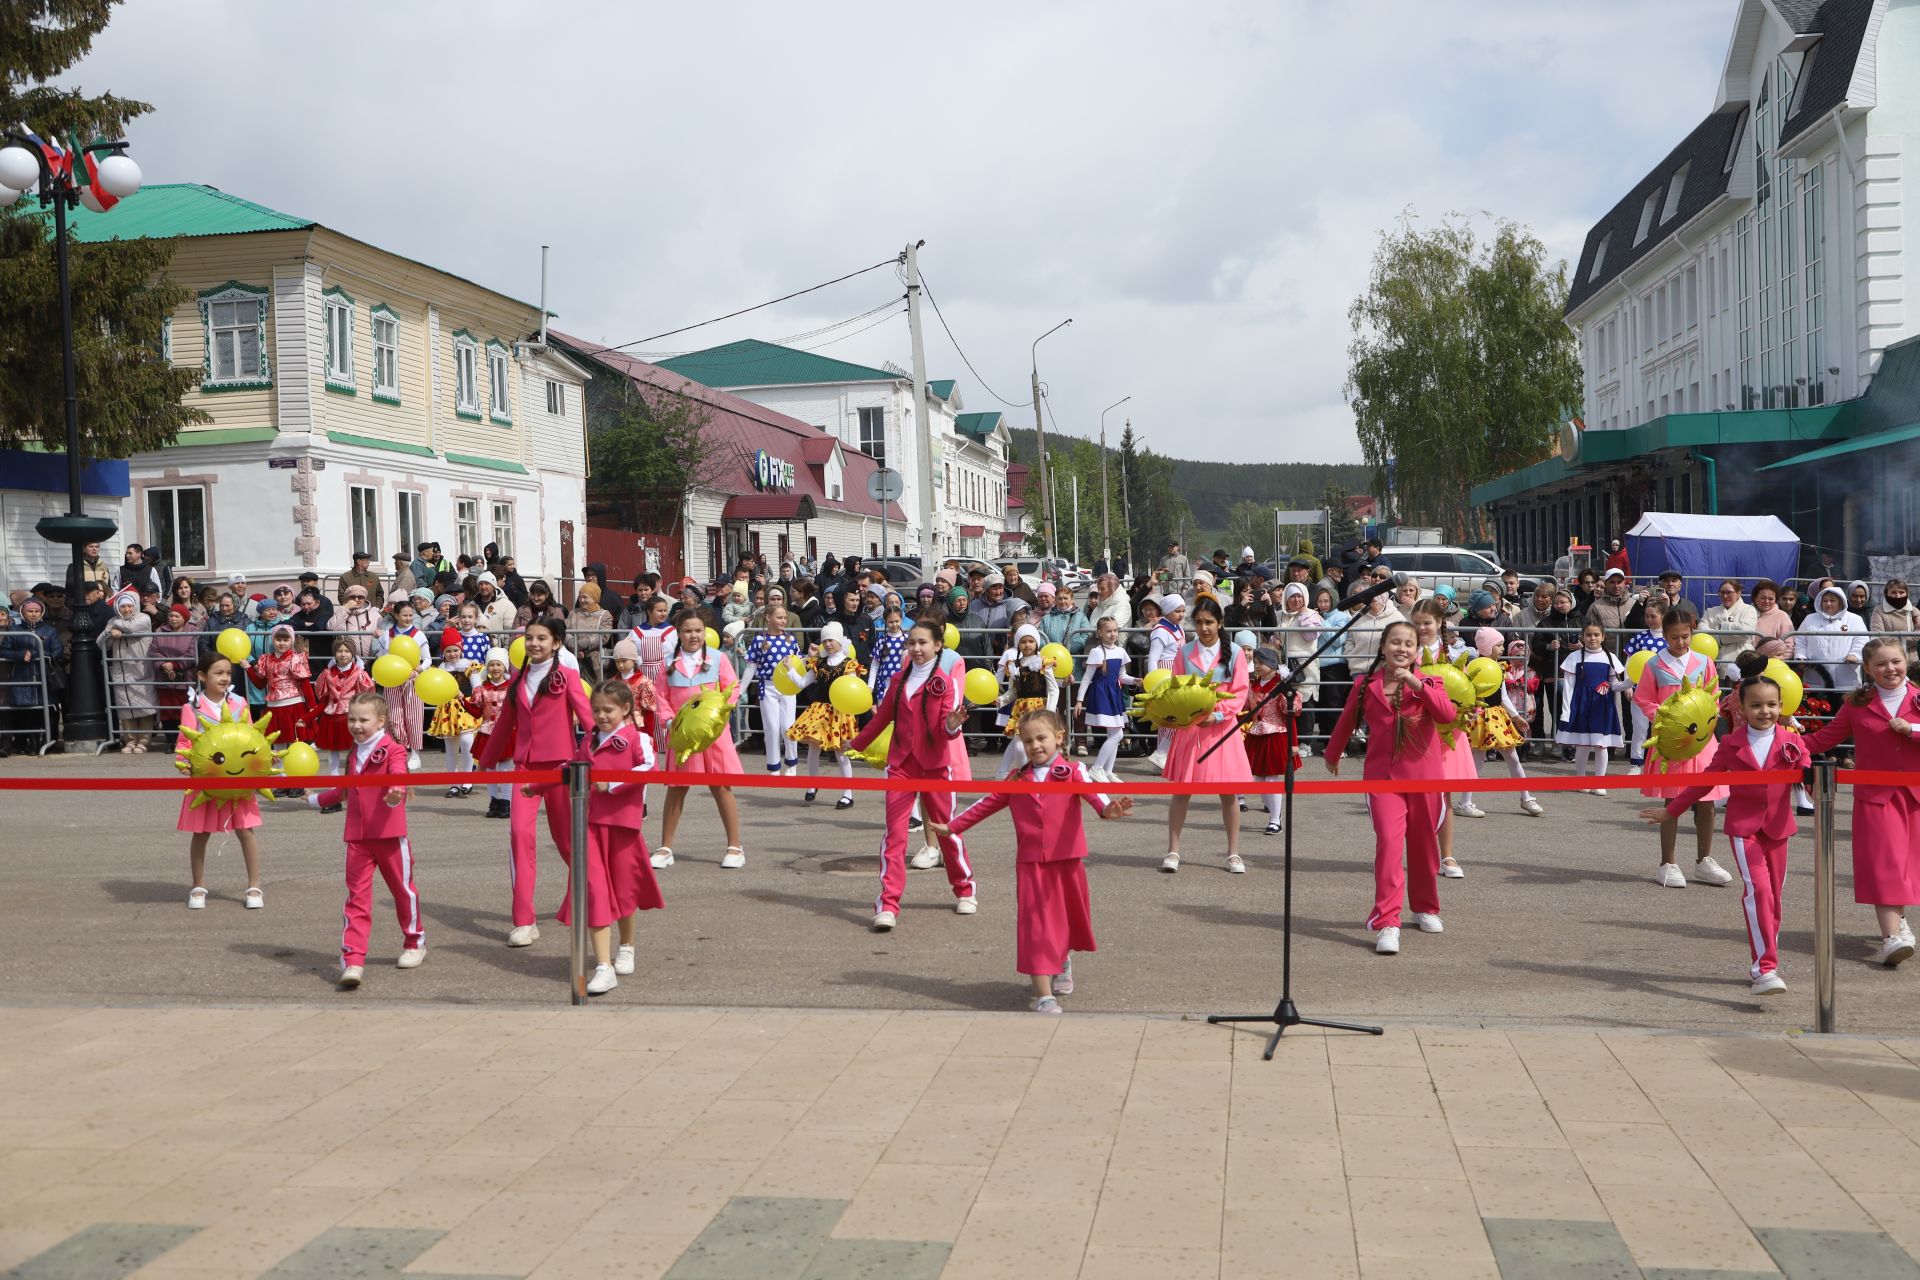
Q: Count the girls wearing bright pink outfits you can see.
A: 8